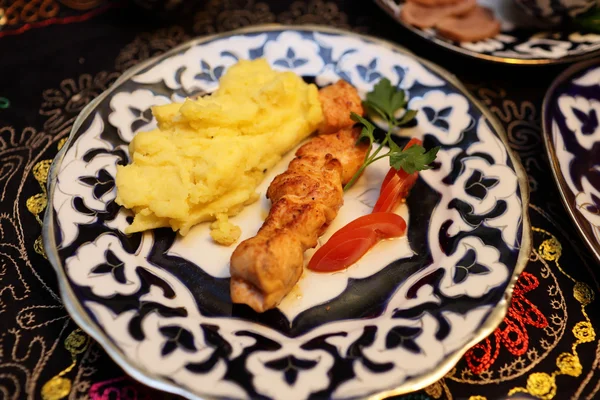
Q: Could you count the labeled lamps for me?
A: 0